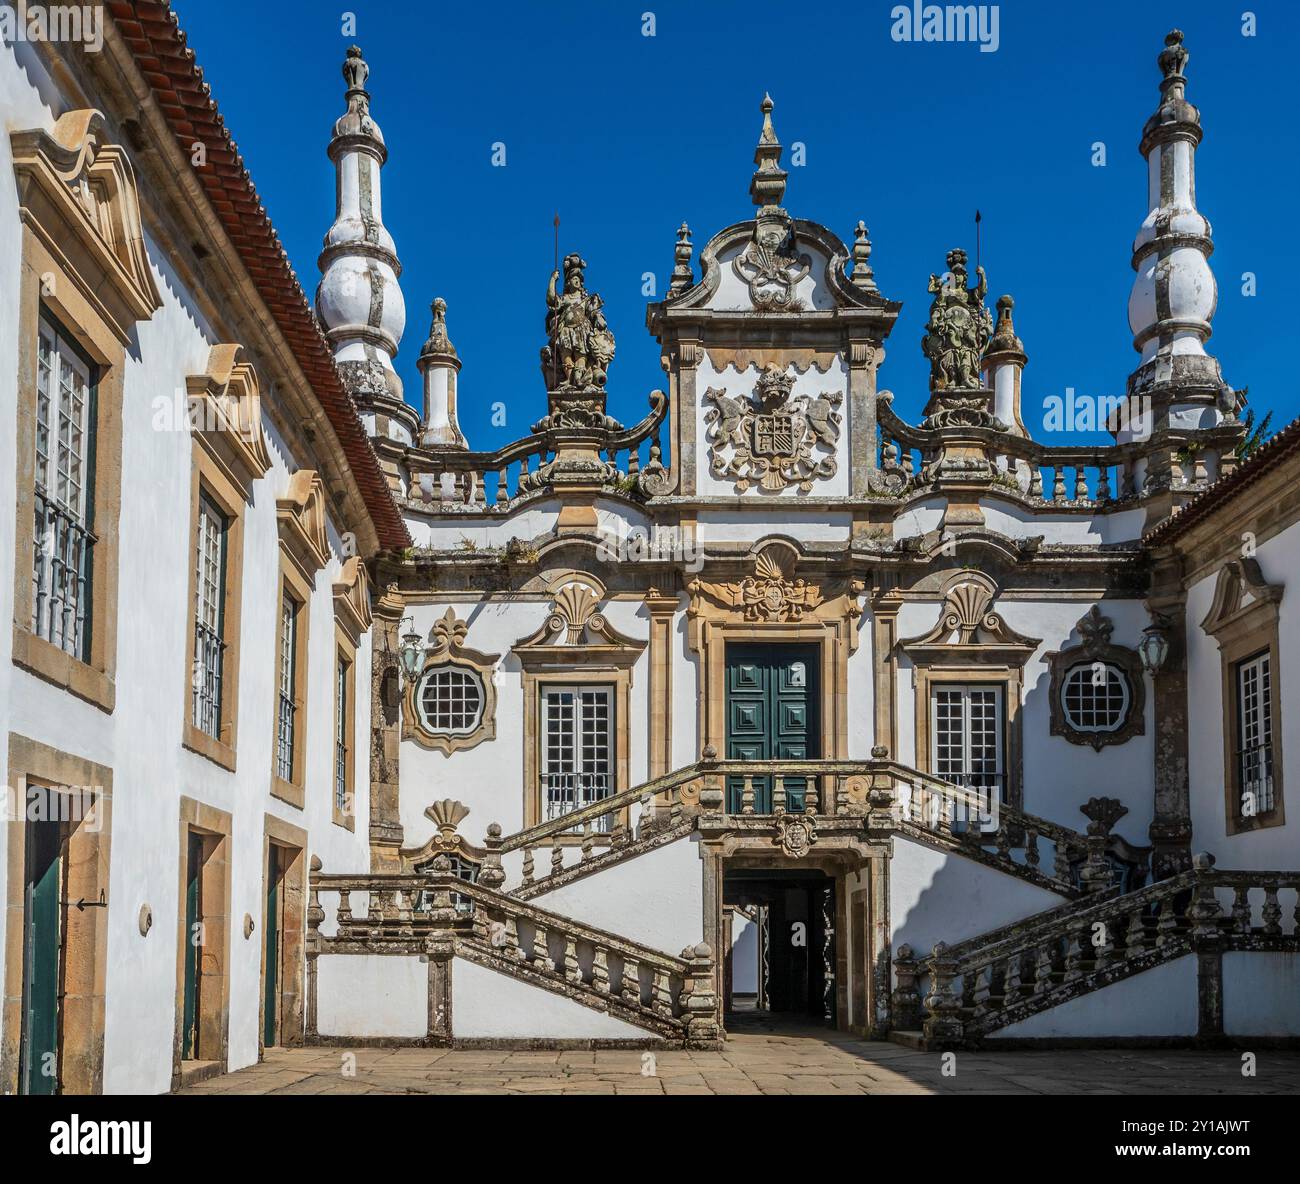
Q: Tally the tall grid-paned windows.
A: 7